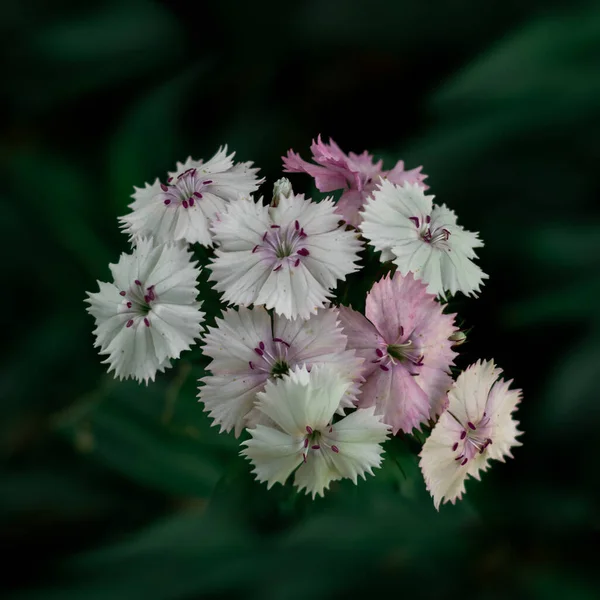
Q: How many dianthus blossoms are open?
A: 9